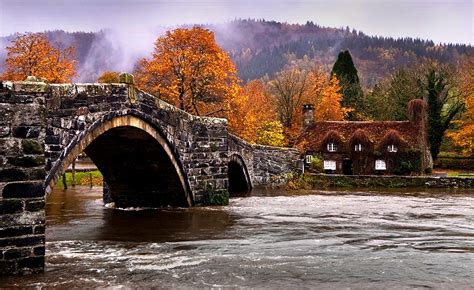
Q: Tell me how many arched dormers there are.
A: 3